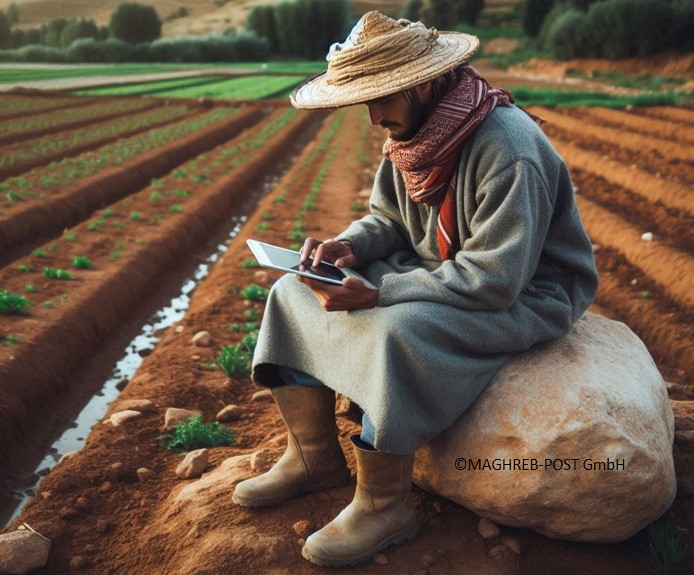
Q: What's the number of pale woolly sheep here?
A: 0